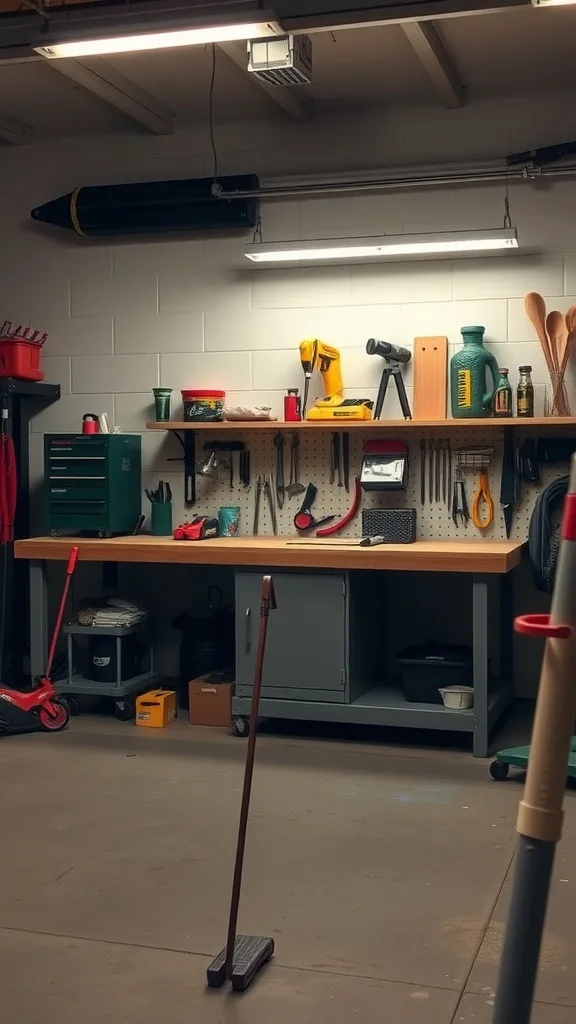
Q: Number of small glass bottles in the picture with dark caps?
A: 2